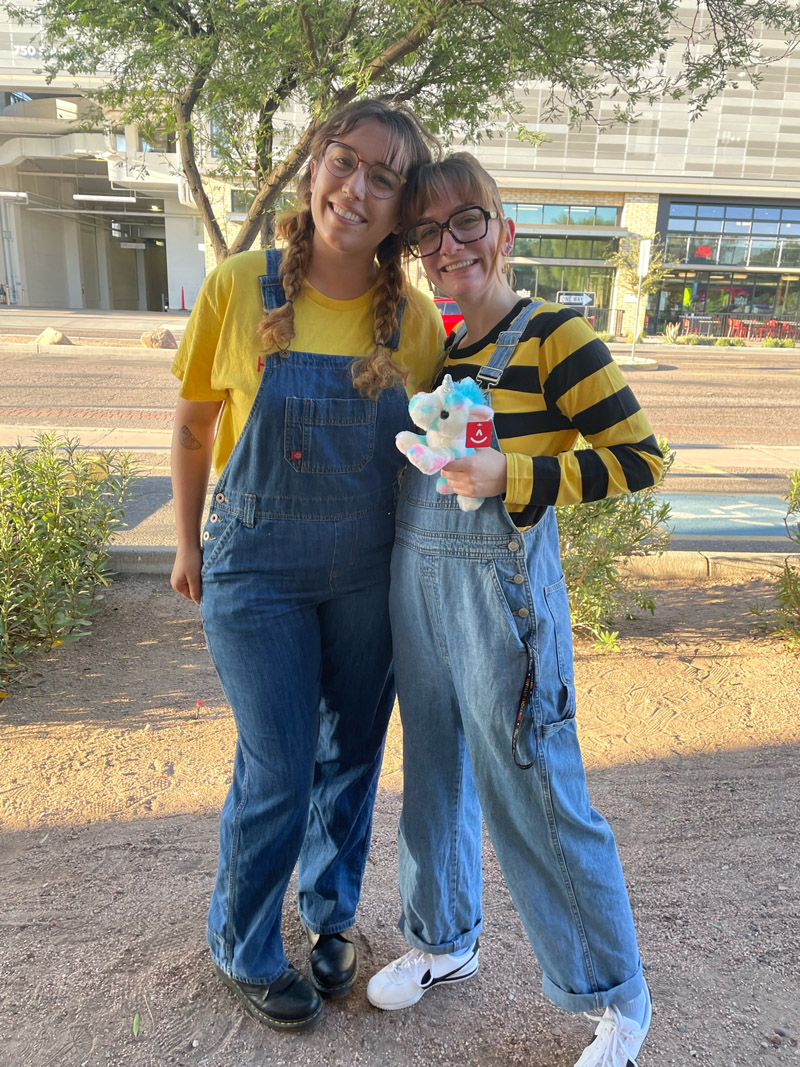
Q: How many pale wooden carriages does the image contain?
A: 0